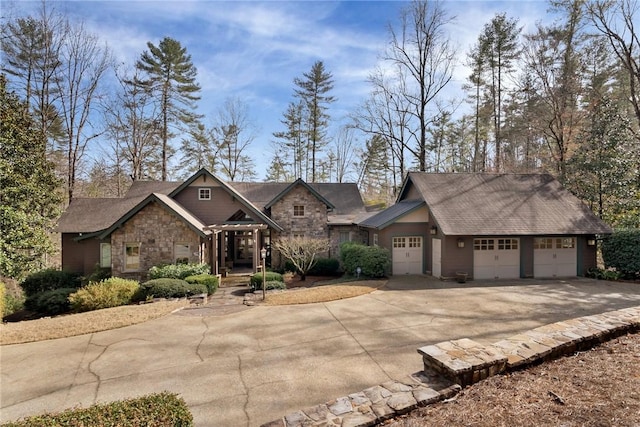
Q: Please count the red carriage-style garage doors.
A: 0